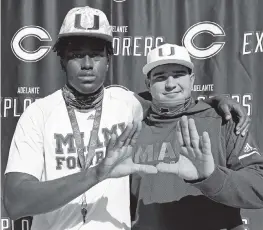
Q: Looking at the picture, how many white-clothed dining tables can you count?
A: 0